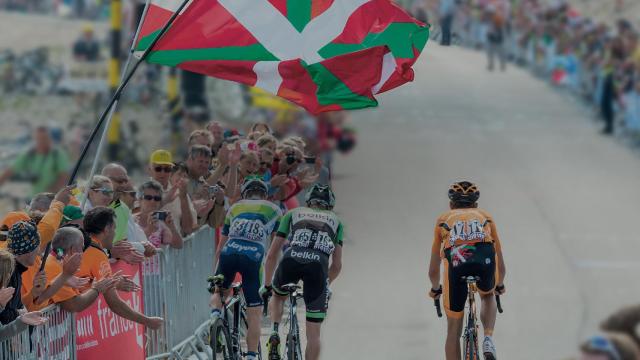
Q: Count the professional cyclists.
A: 3